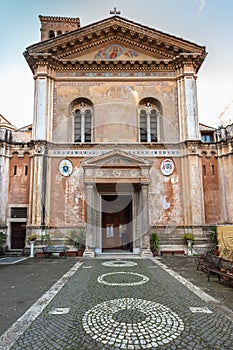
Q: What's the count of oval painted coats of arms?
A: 2